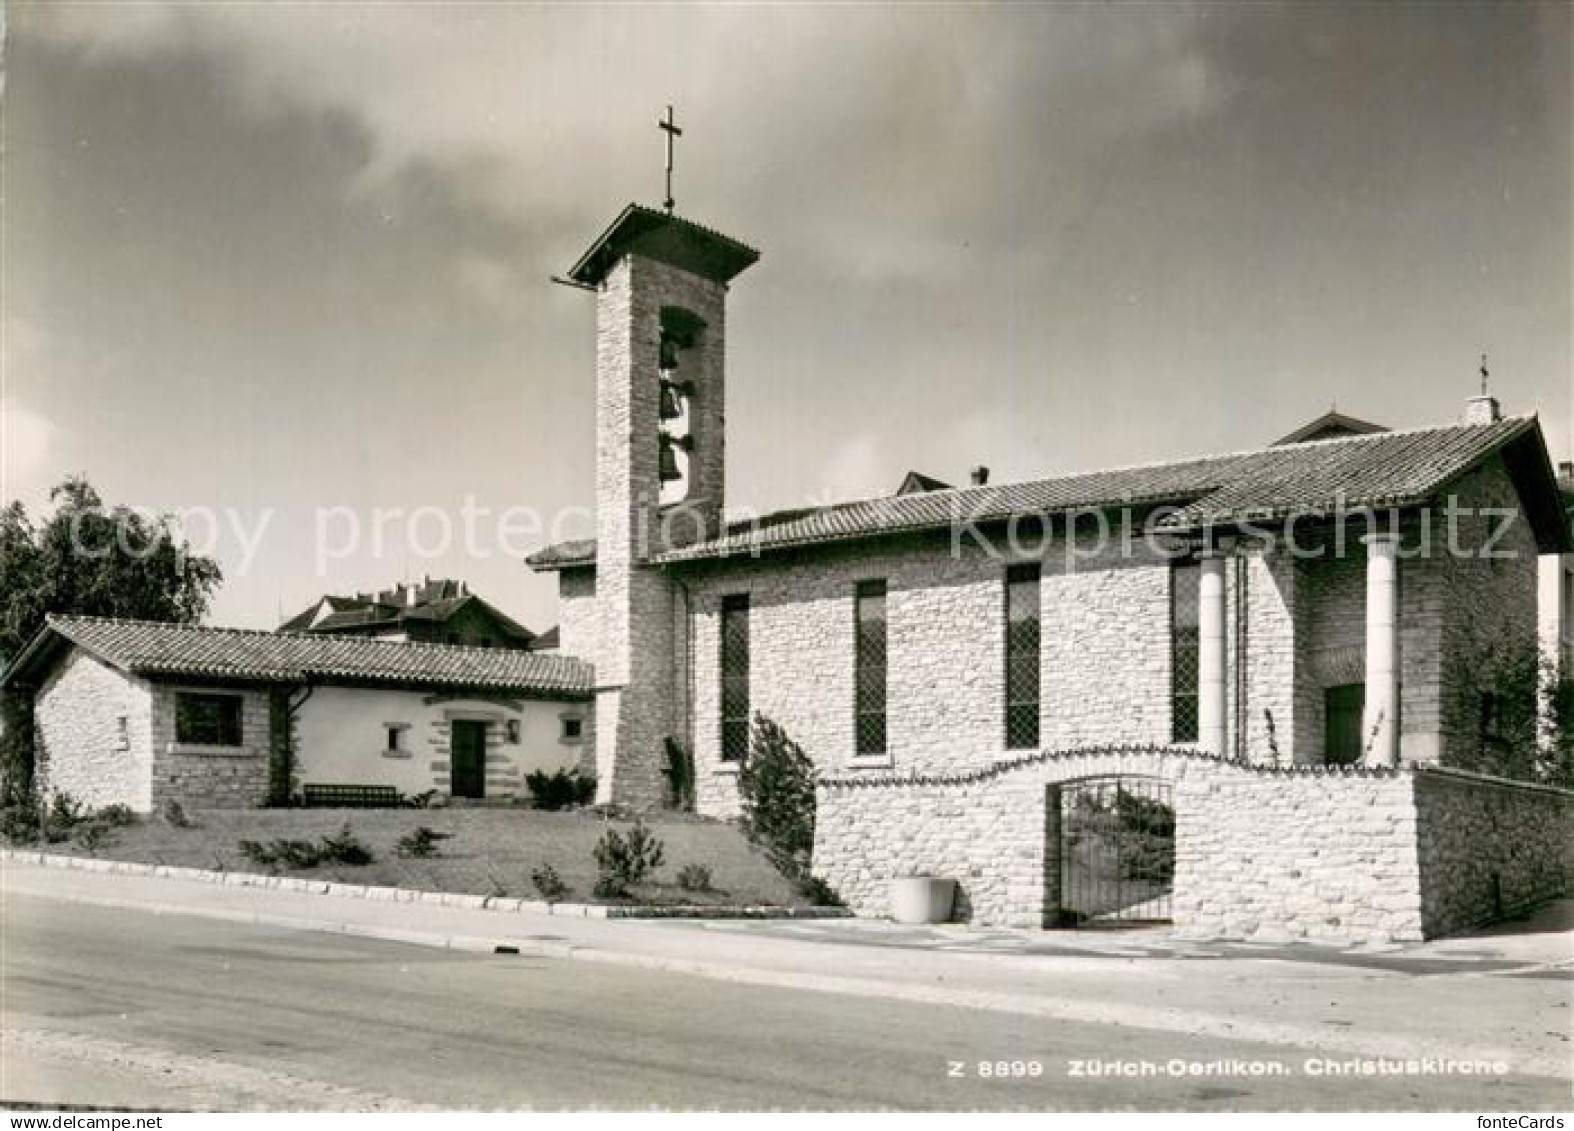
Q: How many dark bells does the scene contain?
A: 3